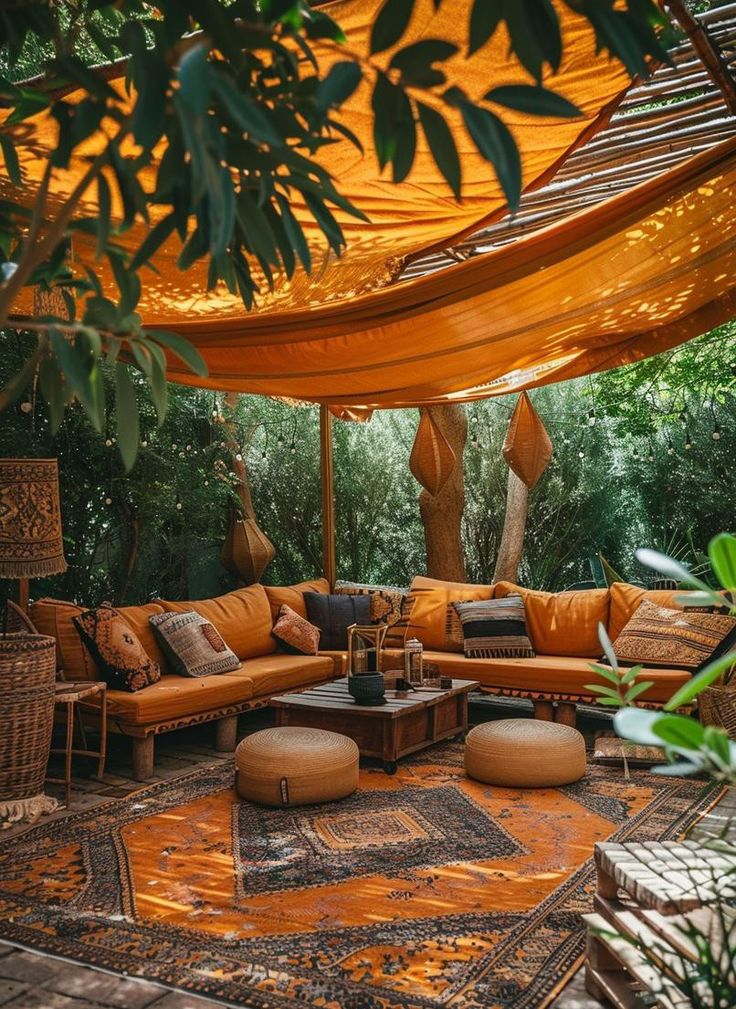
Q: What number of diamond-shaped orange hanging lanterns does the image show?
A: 3